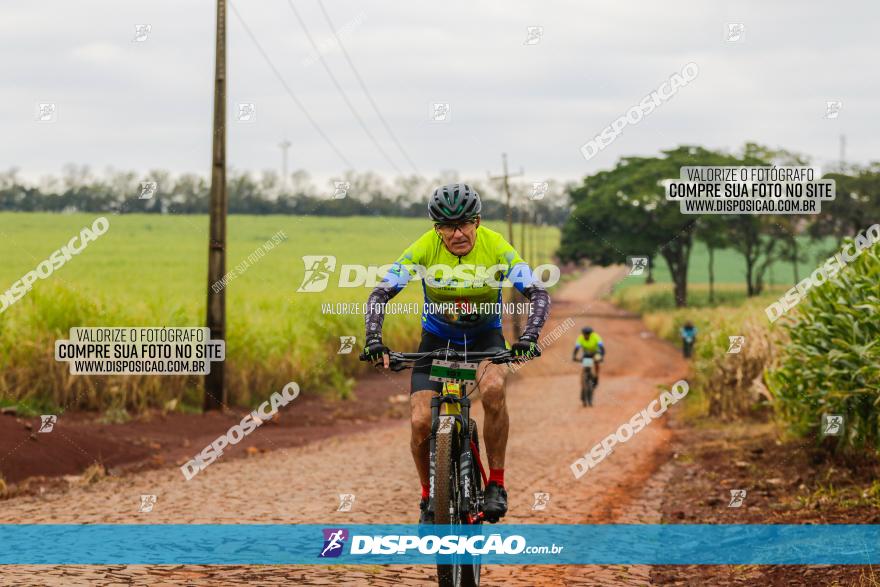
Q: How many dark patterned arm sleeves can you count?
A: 2